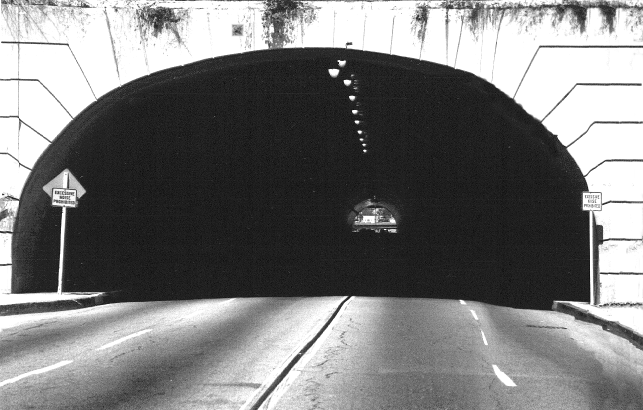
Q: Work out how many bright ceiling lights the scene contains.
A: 10